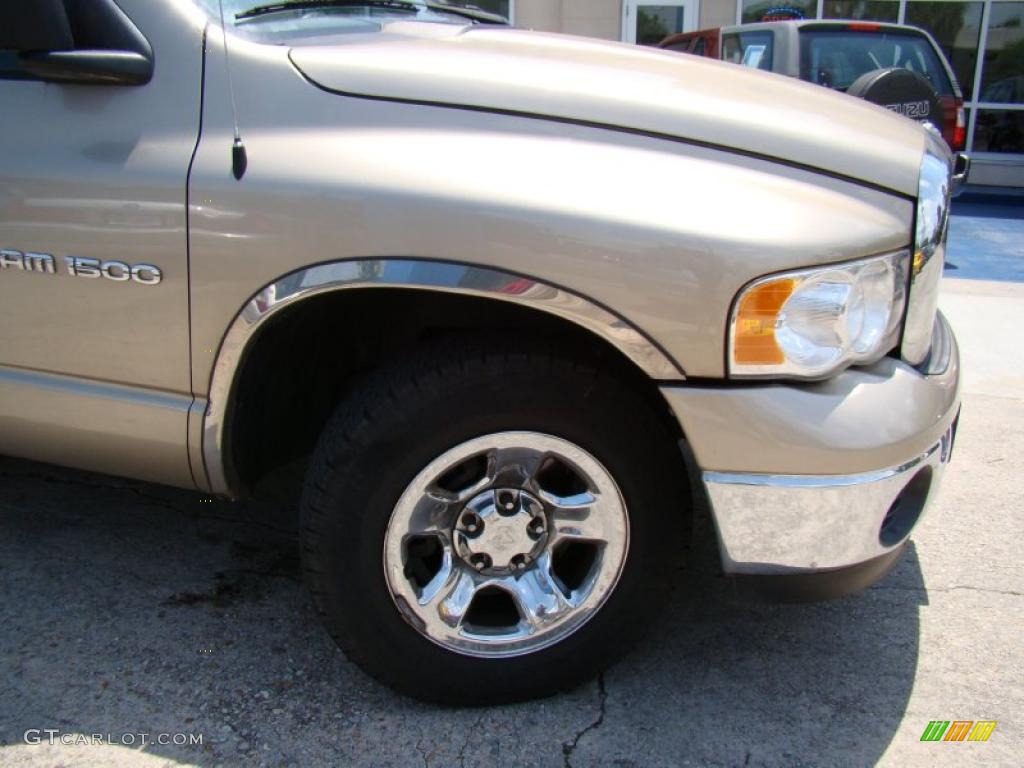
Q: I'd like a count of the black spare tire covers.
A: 1